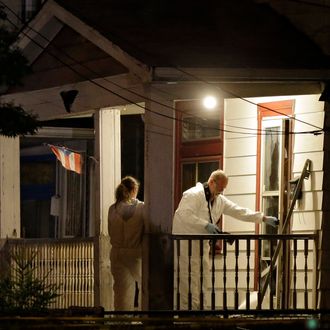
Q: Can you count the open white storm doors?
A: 1